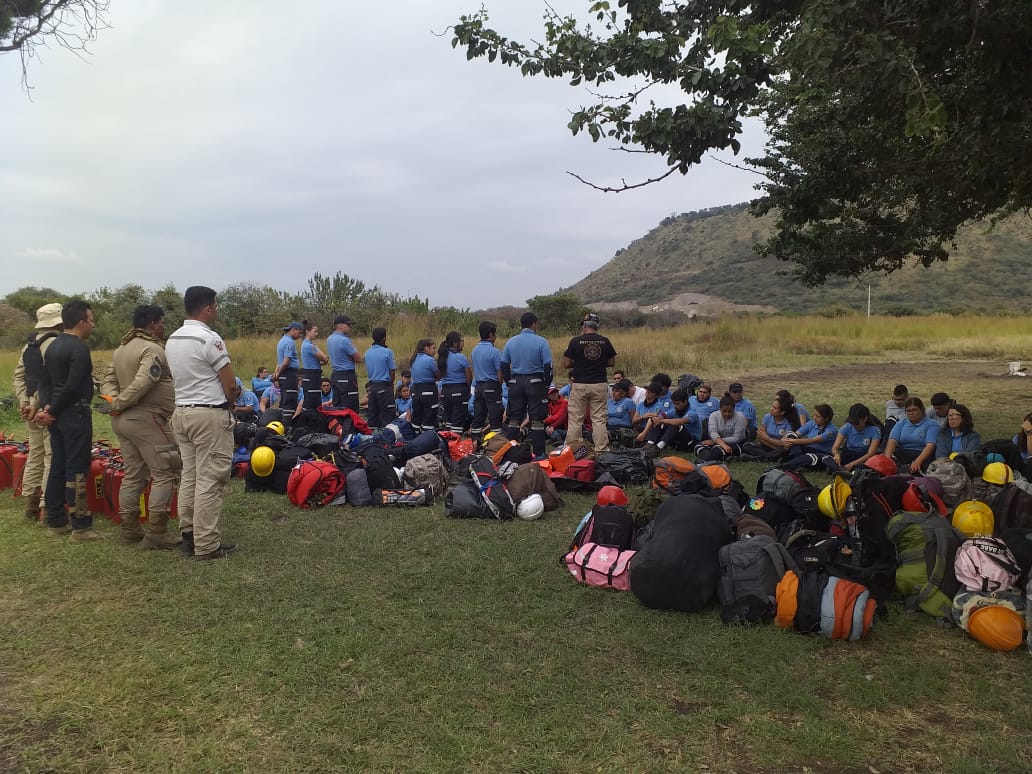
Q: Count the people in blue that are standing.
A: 8